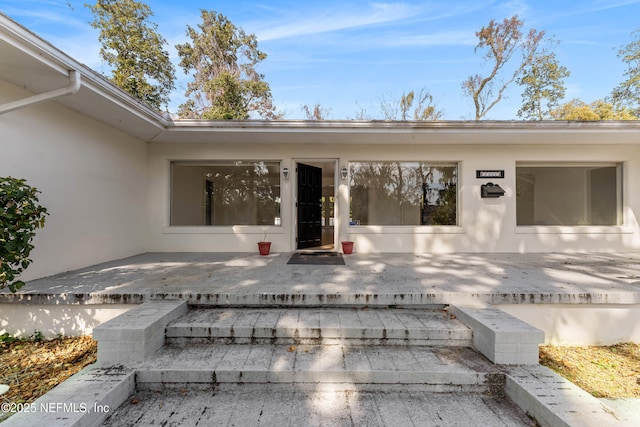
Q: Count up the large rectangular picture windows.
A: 3